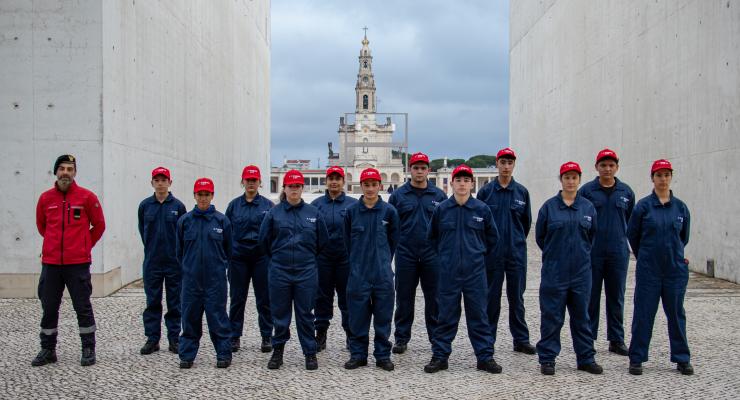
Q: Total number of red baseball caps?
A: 12